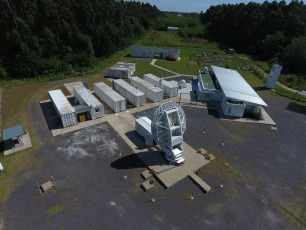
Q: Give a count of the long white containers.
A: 6